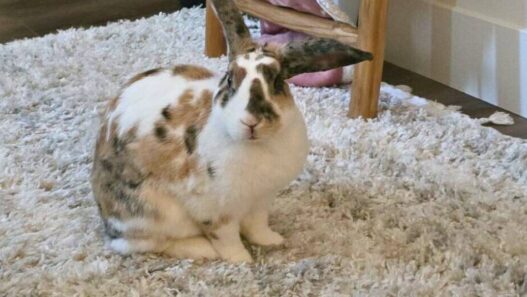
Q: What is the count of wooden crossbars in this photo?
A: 1